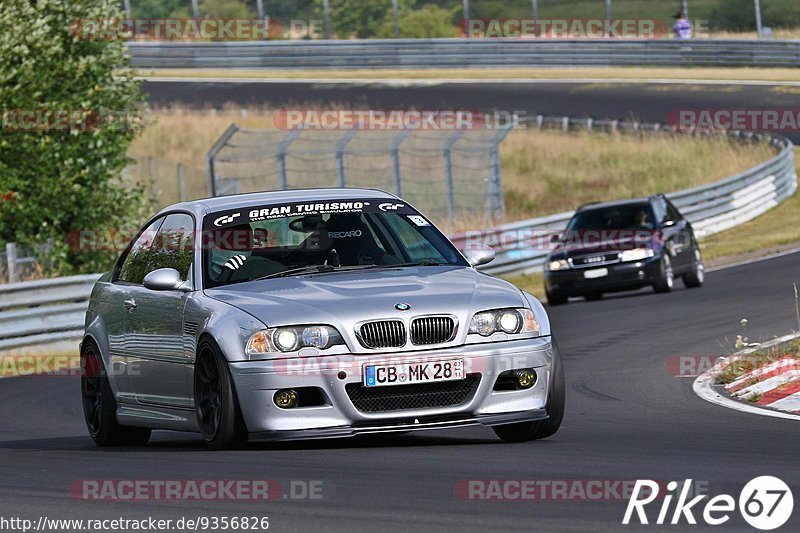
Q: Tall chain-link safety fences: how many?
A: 1